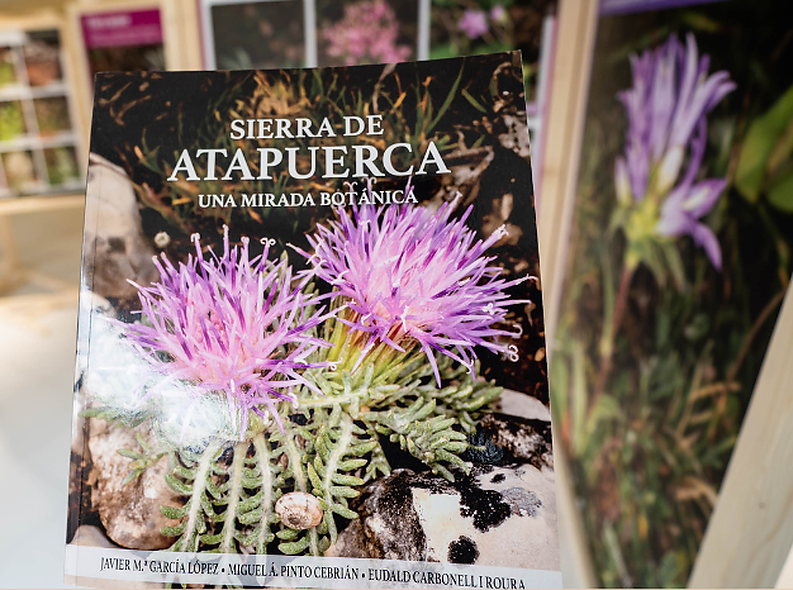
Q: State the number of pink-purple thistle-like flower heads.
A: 2